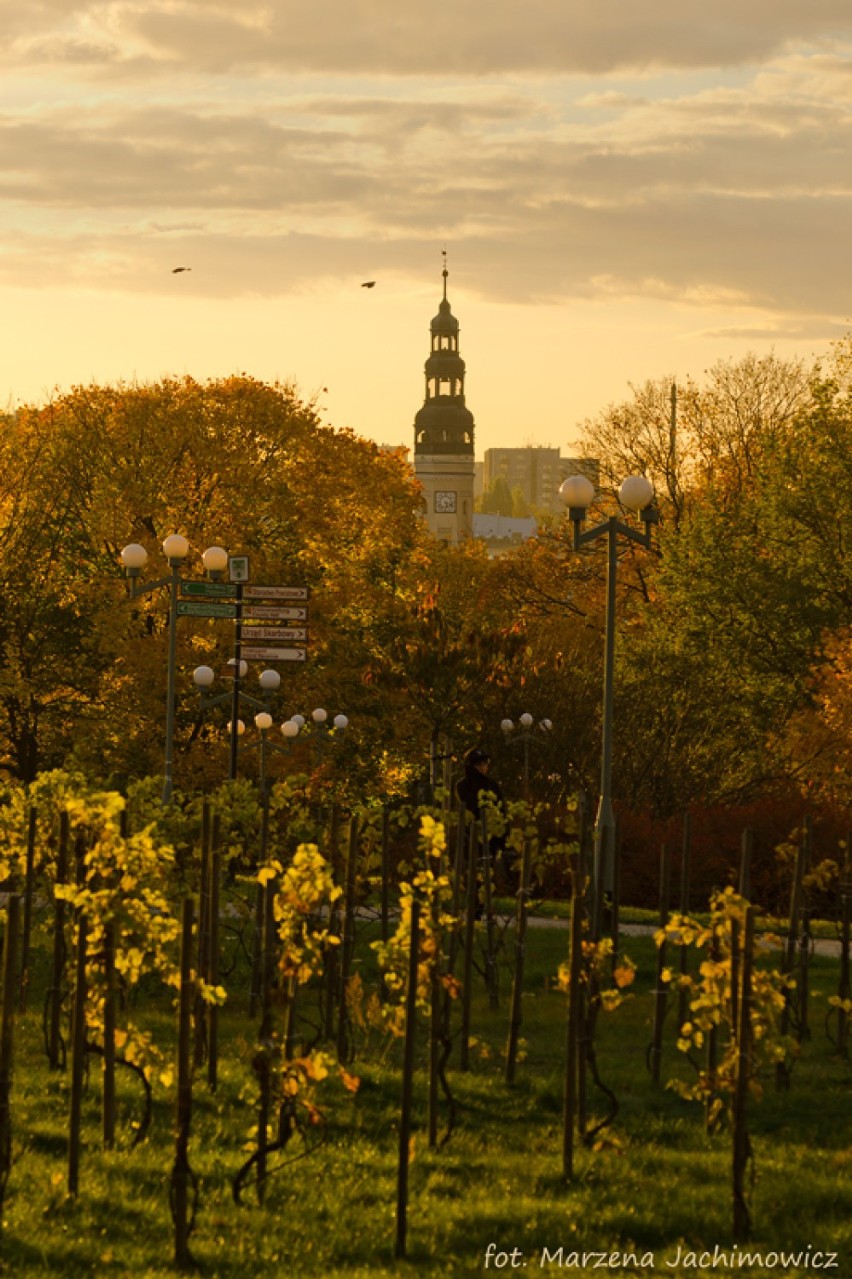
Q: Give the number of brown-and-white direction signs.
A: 4